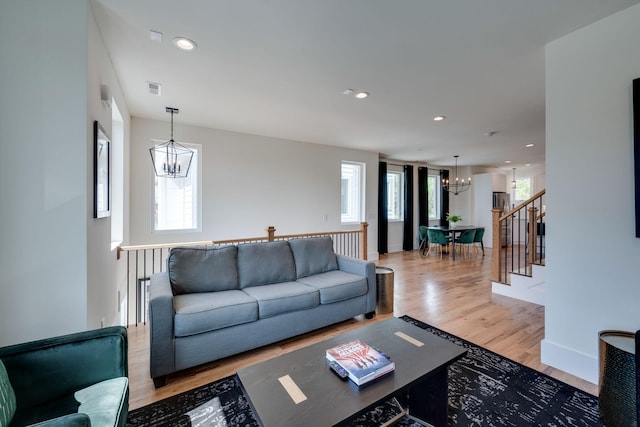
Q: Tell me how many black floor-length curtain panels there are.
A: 4